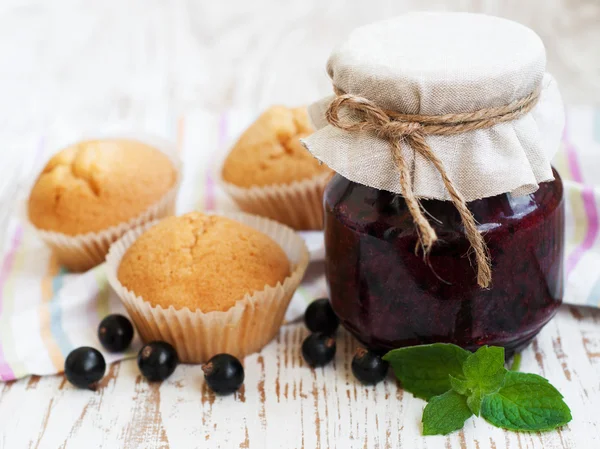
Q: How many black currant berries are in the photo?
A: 7